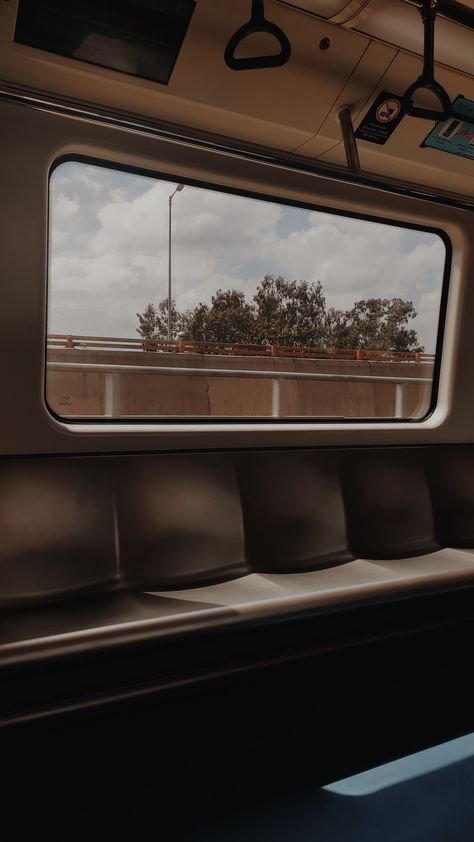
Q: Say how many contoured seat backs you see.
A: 5